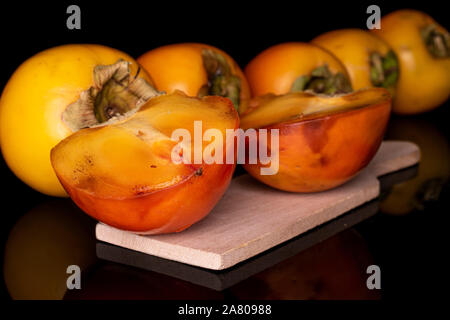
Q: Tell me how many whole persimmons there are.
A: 5